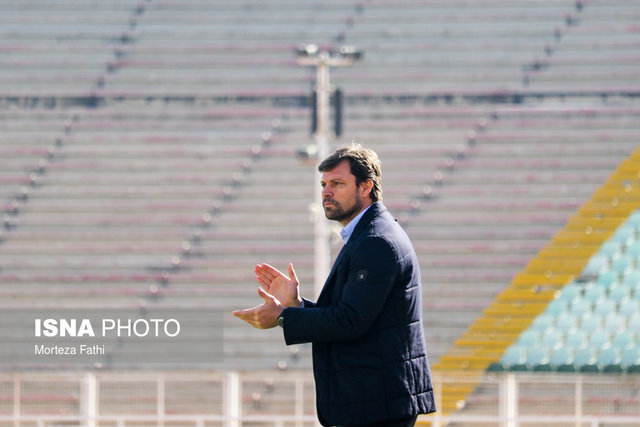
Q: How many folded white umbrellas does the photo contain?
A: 0